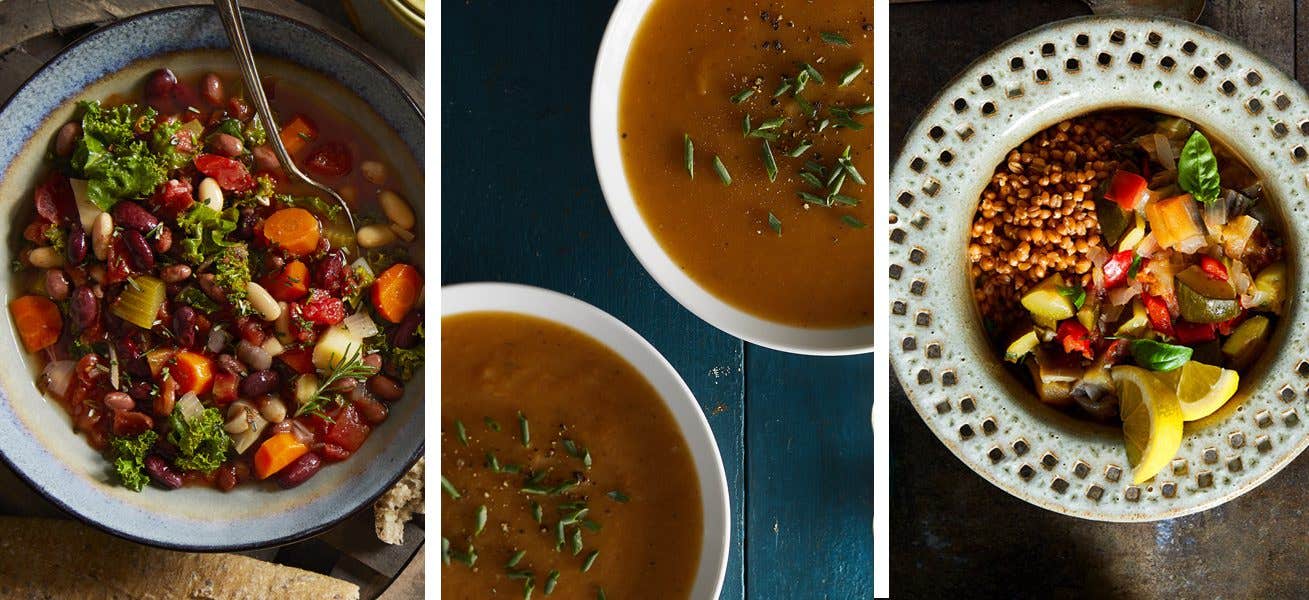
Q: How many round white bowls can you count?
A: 2